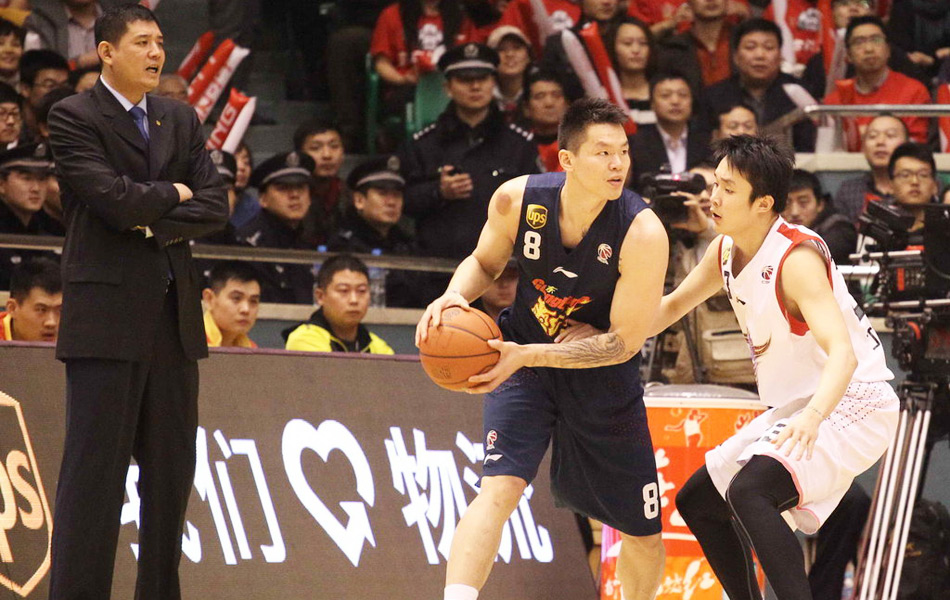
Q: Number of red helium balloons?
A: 0